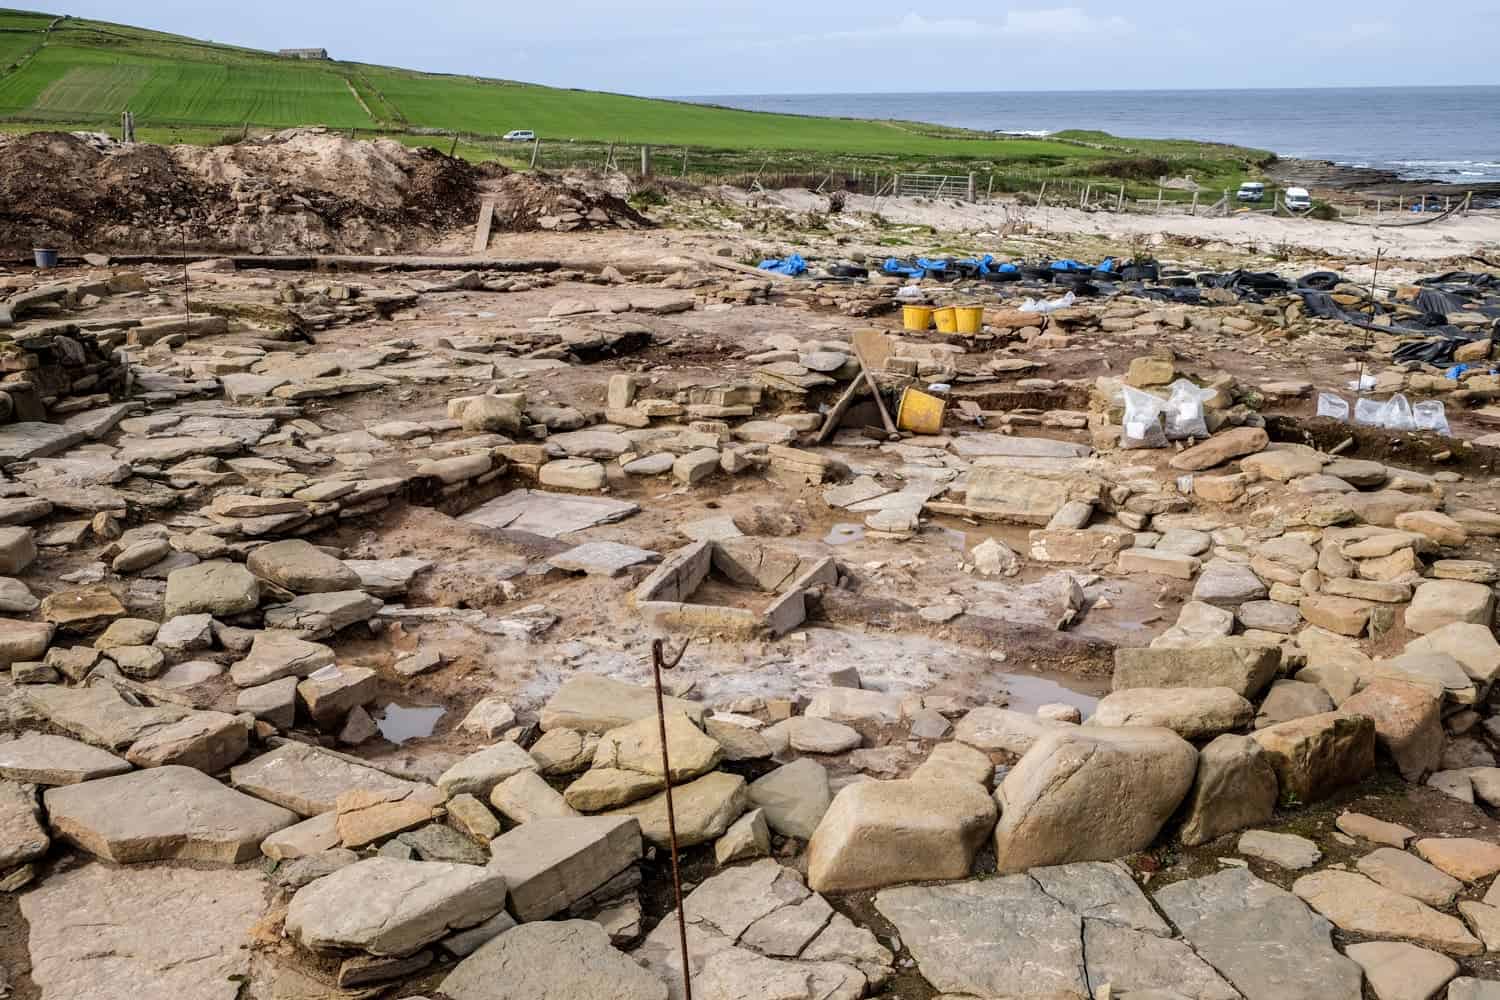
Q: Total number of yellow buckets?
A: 4